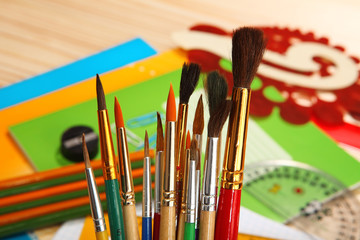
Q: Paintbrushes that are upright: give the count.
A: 14